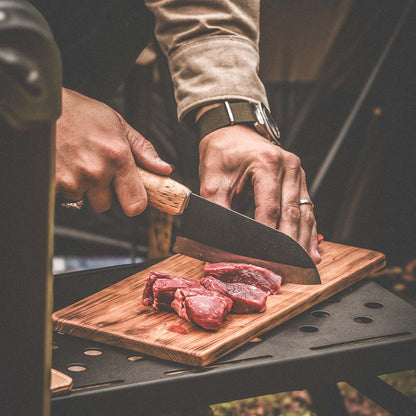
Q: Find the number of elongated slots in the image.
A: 3